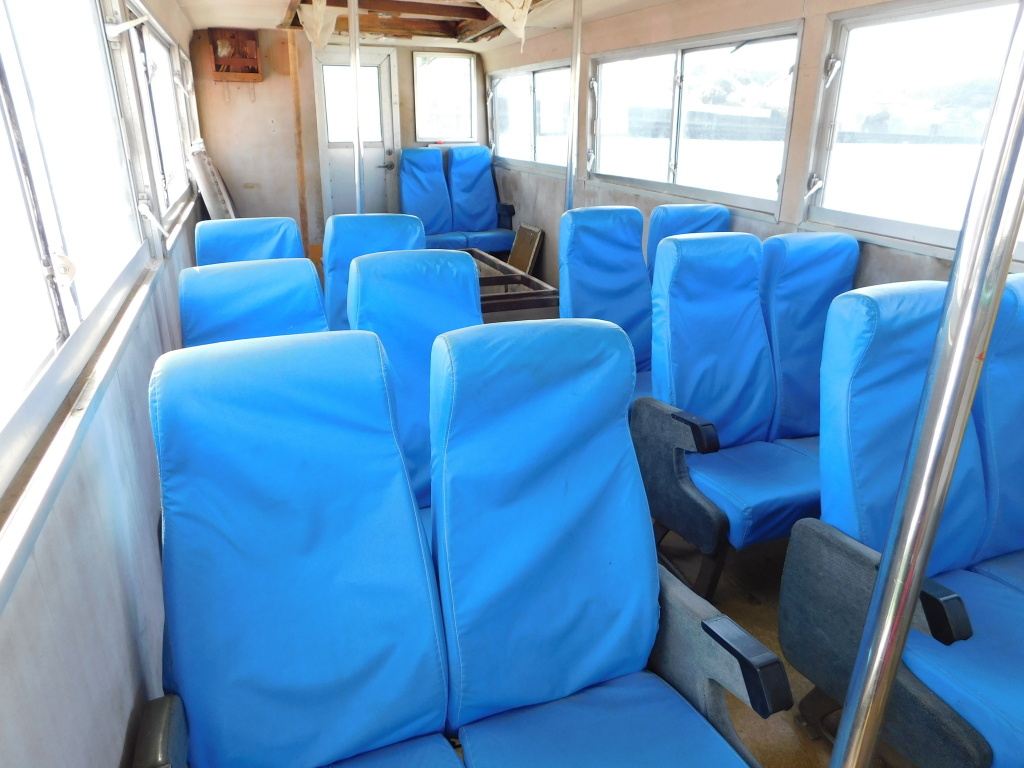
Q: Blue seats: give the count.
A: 14